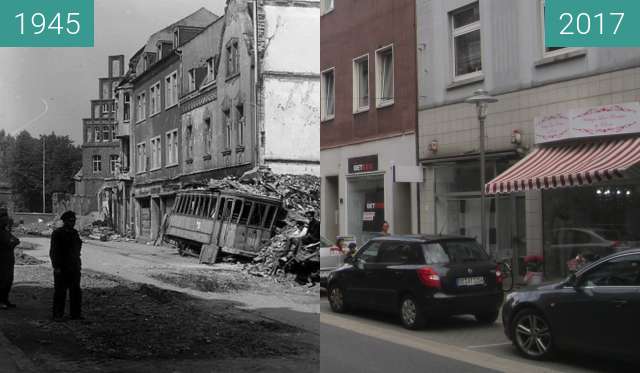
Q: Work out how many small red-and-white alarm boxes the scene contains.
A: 2